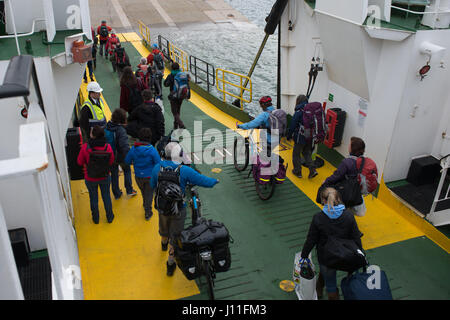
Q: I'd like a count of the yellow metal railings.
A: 3